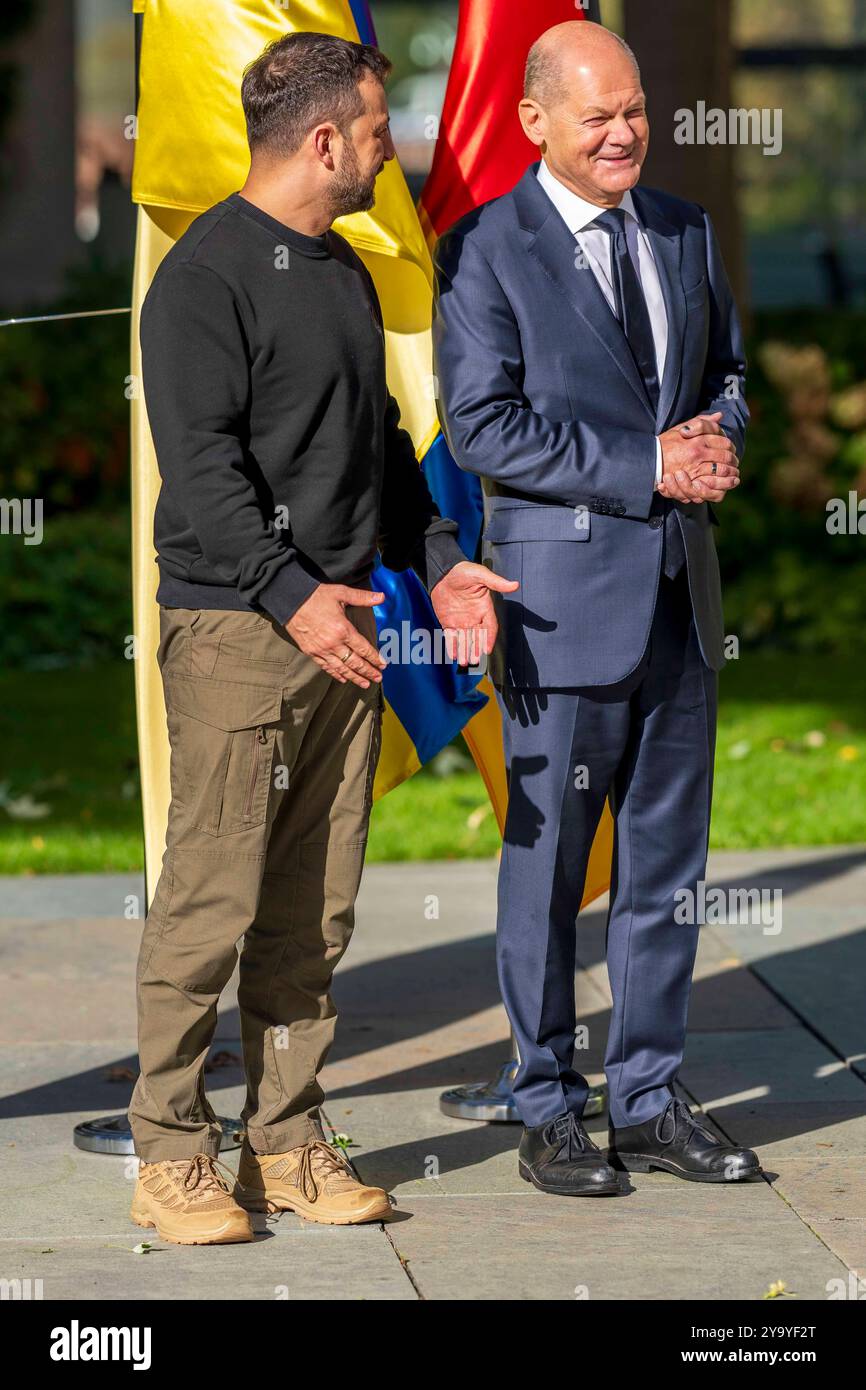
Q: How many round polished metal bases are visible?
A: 2